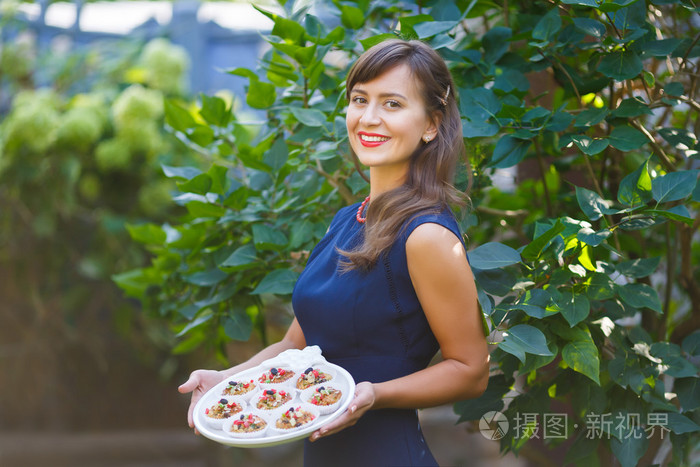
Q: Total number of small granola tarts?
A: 8